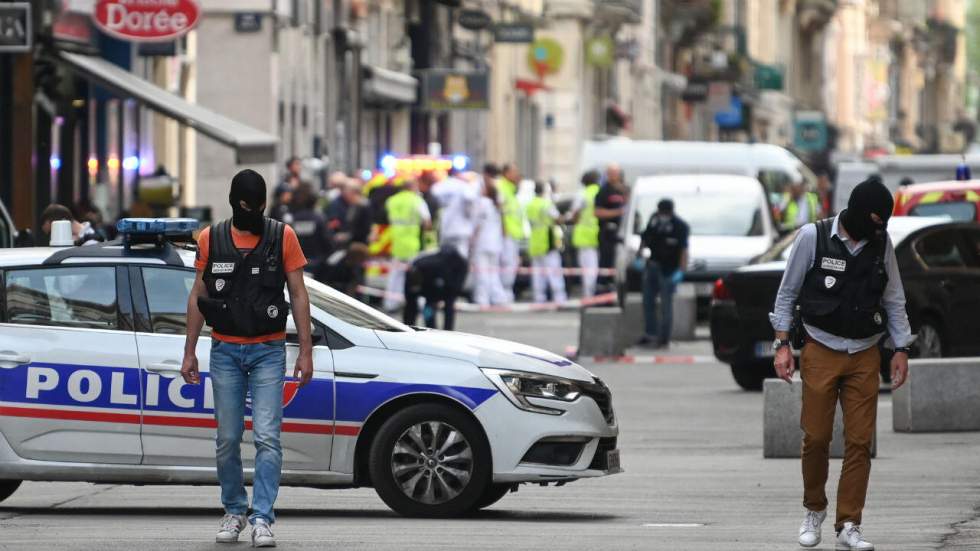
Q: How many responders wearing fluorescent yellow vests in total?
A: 5